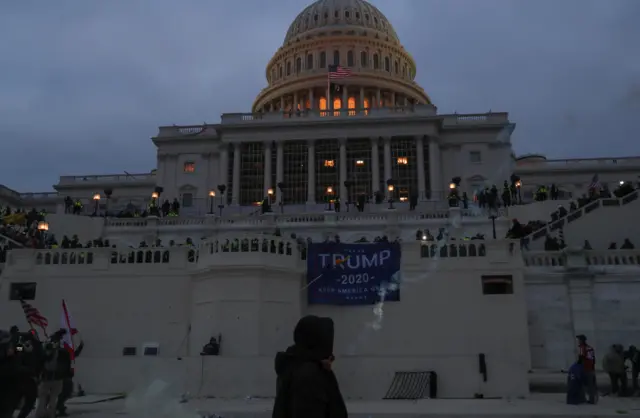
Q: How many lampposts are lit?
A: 9